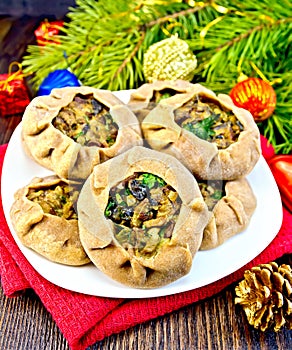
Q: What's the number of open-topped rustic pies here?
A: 6